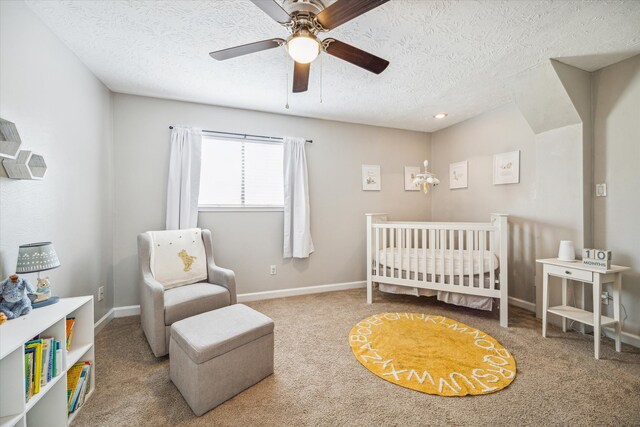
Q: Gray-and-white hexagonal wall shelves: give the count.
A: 2